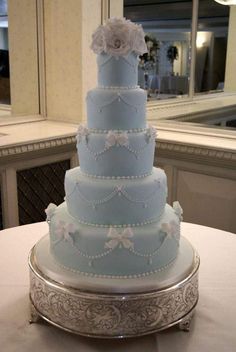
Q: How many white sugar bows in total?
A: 8